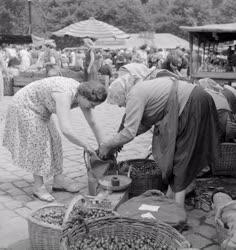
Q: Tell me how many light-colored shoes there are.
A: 2